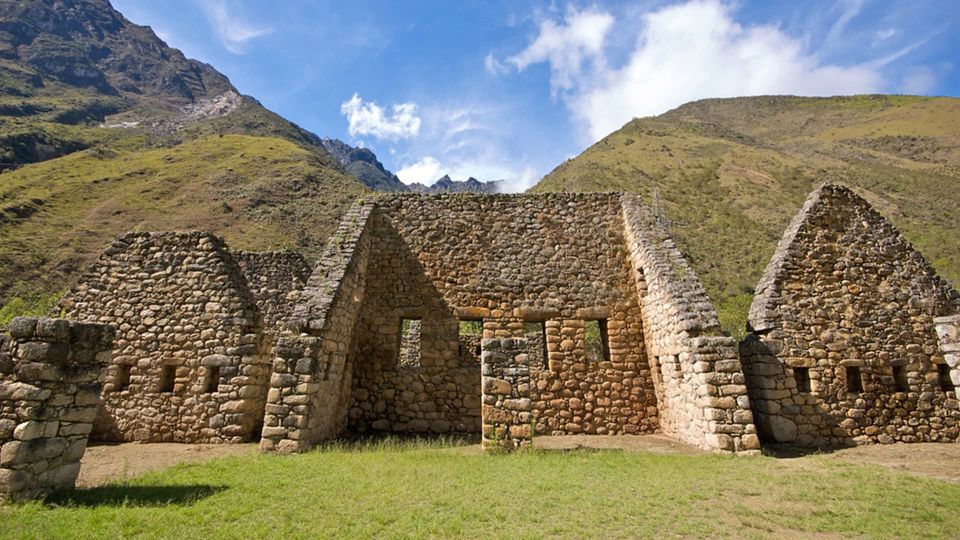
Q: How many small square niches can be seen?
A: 7